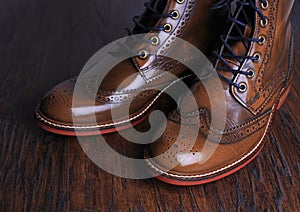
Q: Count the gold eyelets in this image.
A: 11